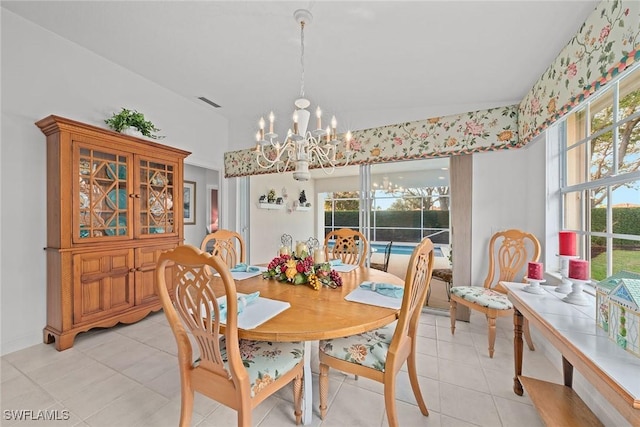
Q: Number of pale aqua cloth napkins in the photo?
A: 4